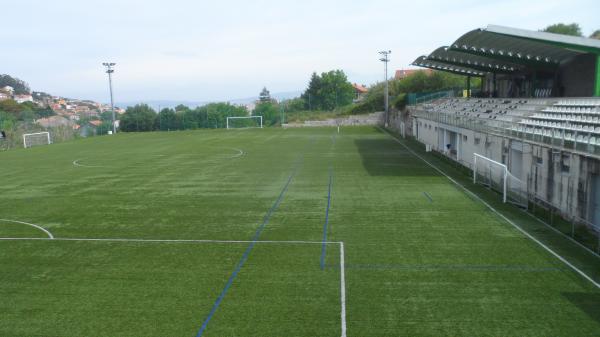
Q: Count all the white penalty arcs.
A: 1